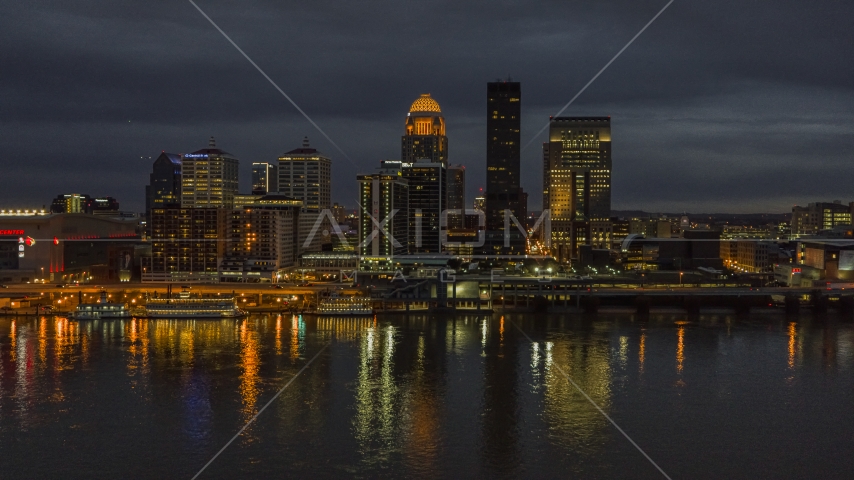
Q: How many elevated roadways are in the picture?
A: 1